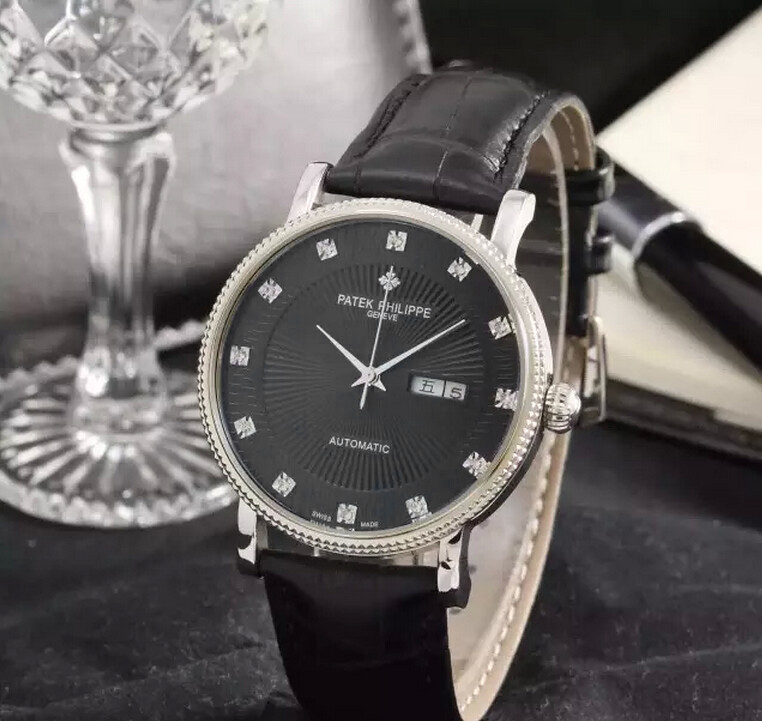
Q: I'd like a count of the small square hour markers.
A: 12